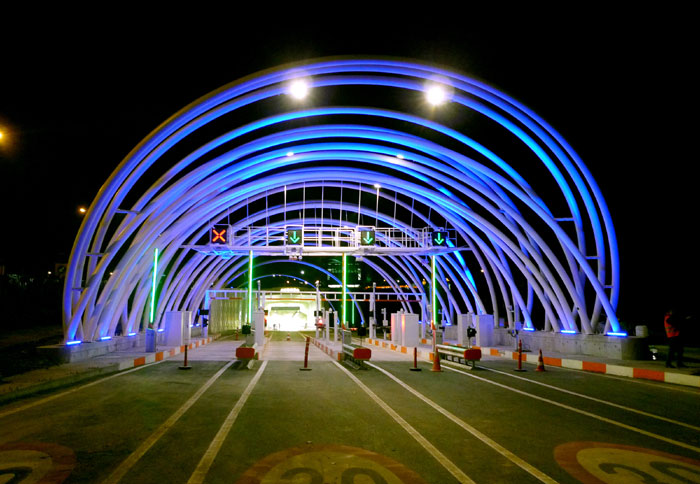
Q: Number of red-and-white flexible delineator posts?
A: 4